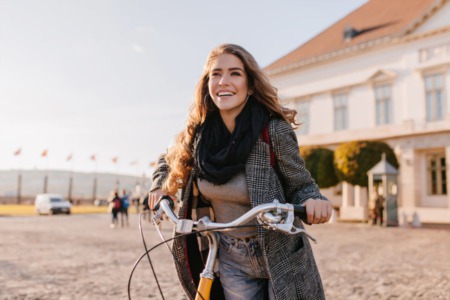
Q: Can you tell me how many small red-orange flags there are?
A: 7